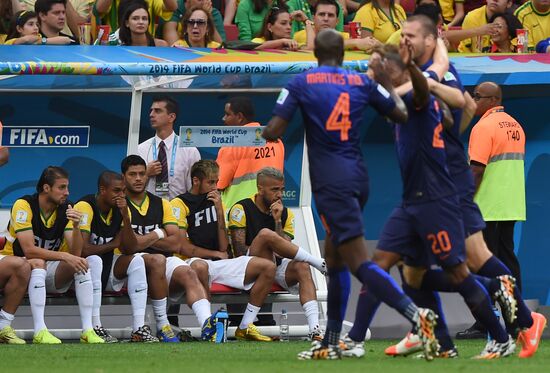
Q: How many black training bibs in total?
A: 5